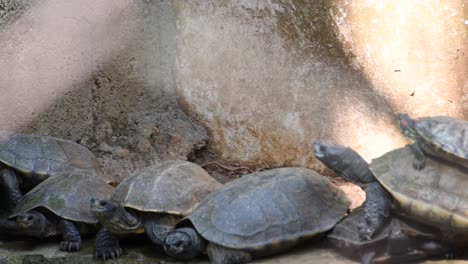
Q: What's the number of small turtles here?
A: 1